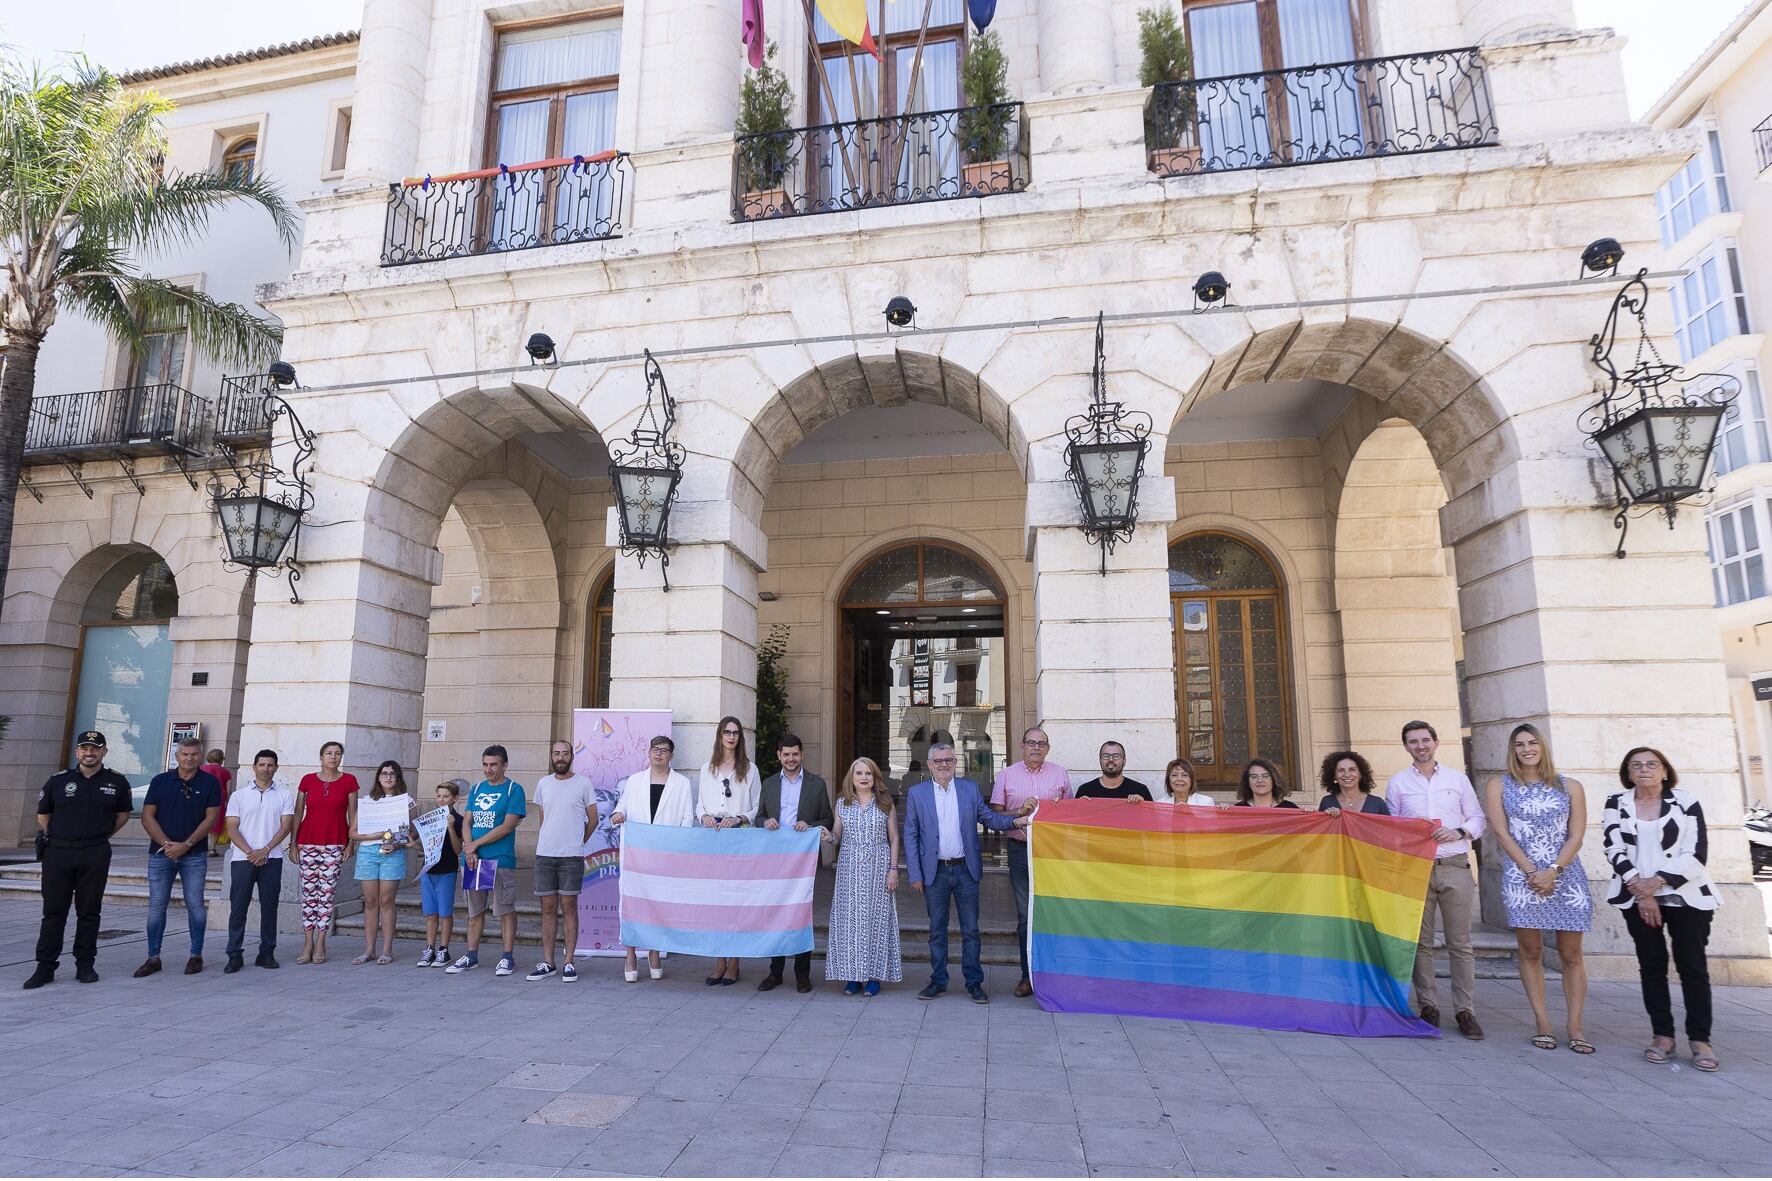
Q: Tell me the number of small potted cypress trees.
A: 3